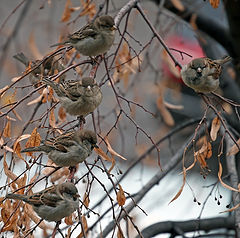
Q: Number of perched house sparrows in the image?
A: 6